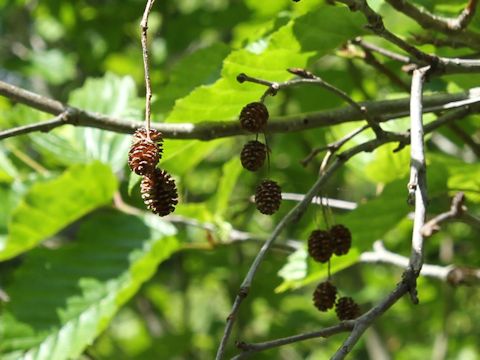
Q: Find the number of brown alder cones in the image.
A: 9